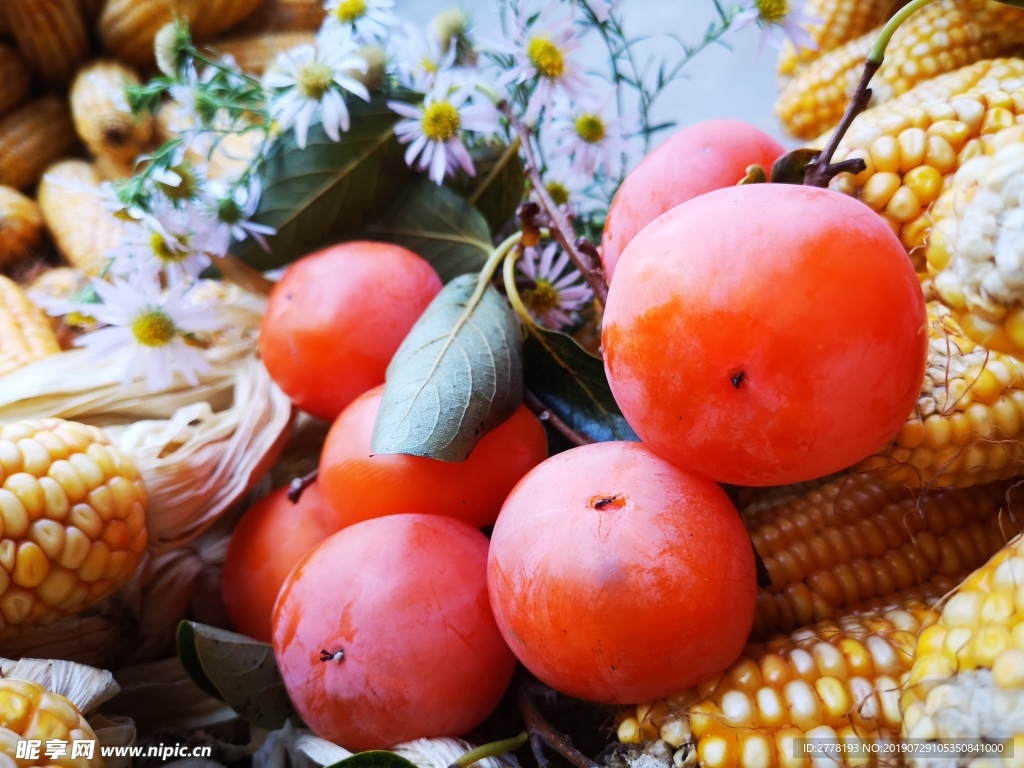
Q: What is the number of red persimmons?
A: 7